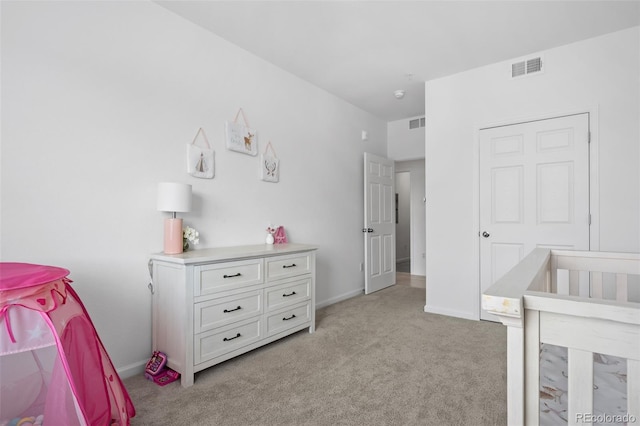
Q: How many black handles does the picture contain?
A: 6